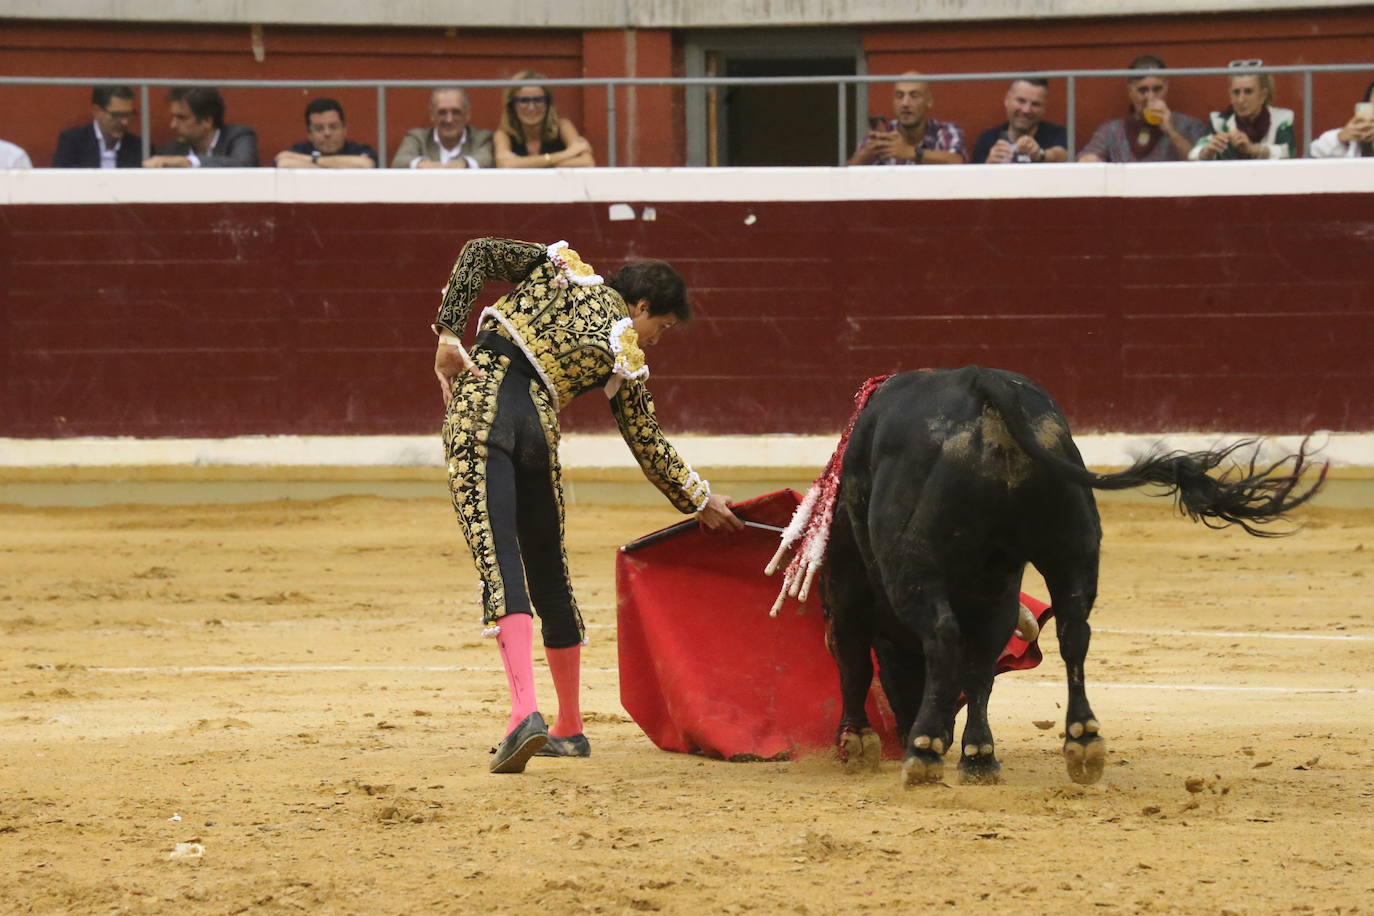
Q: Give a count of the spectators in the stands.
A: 11